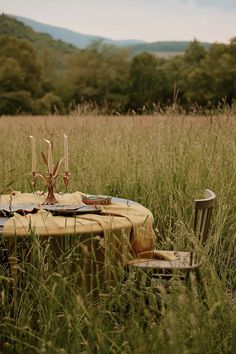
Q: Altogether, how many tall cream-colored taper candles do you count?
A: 3